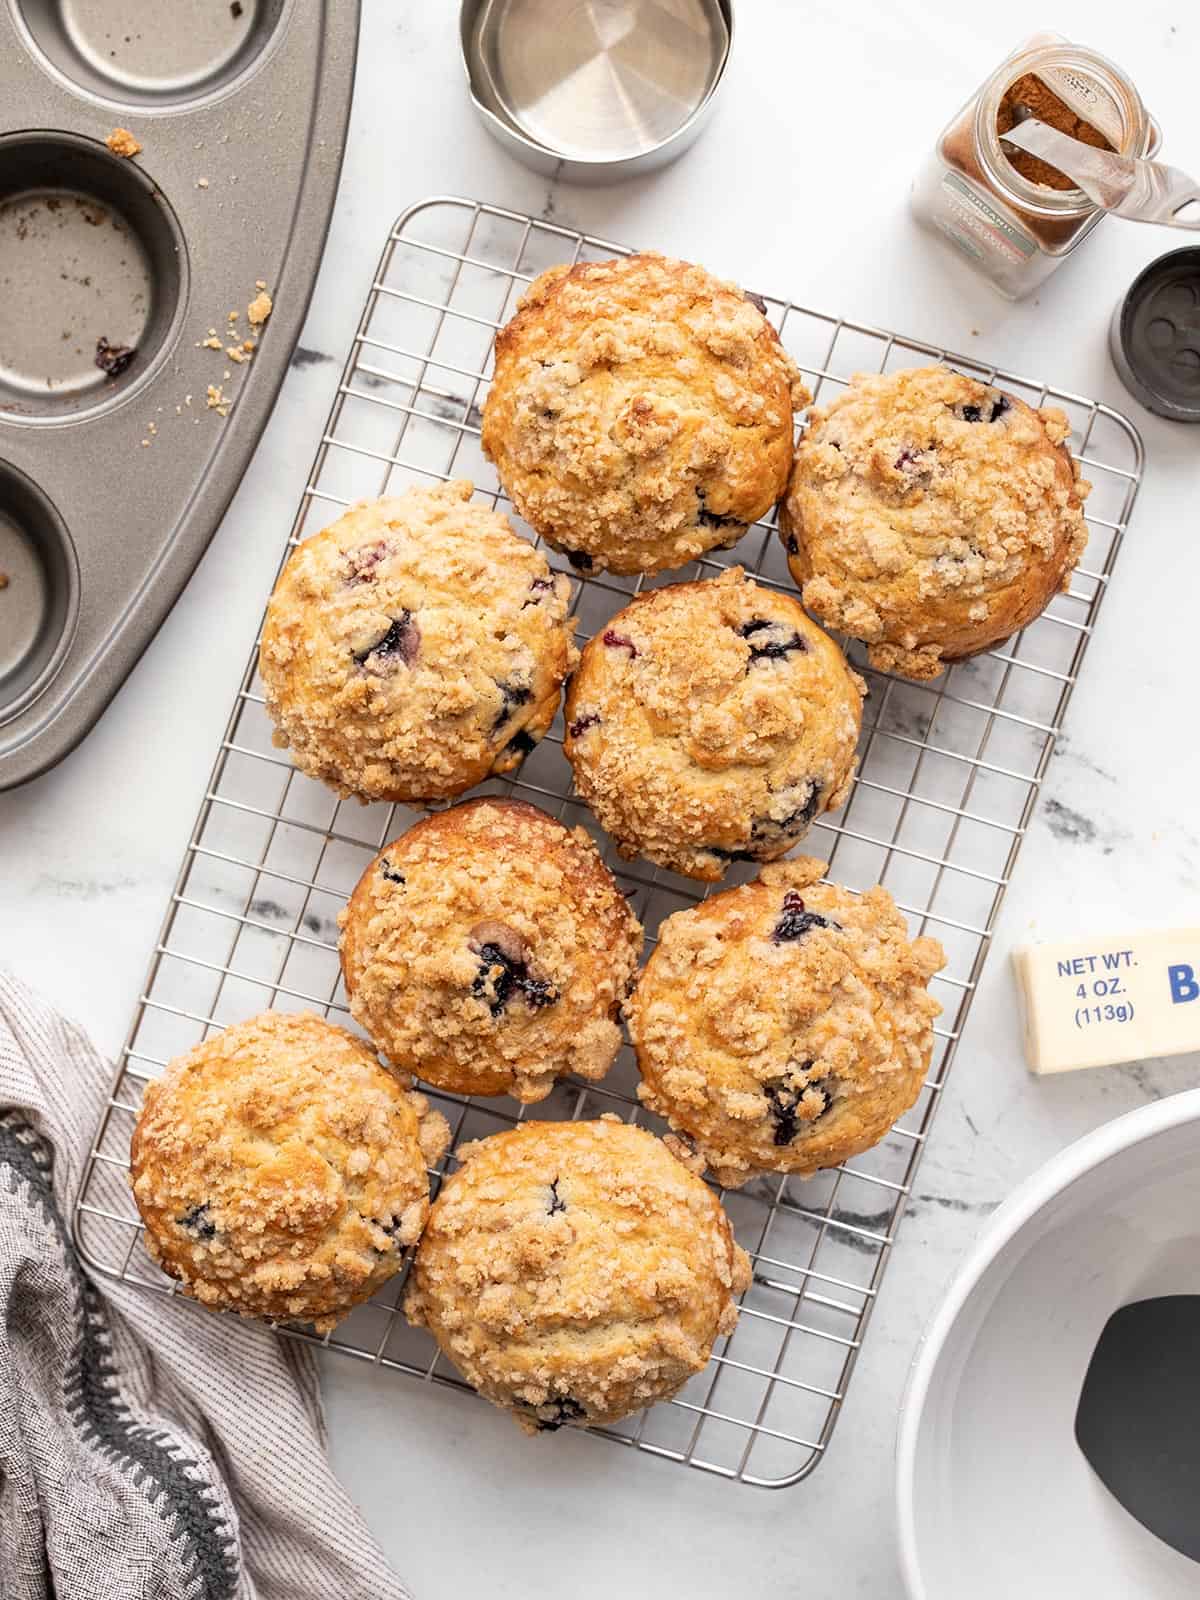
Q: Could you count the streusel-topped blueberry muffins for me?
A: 8